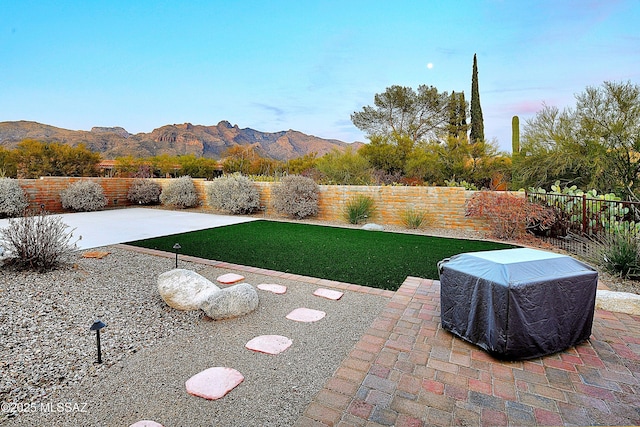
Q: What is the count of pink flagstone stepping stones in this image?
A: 7